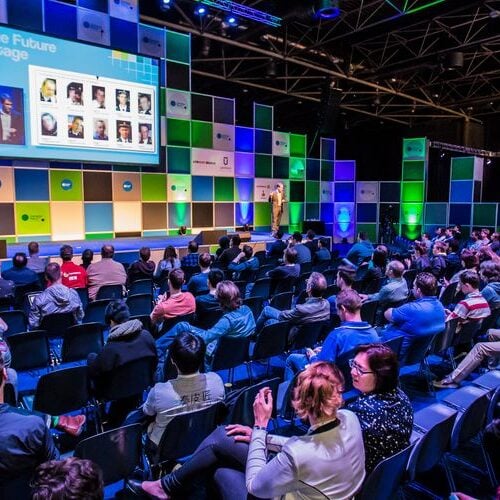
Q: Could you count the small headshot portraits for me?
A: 10